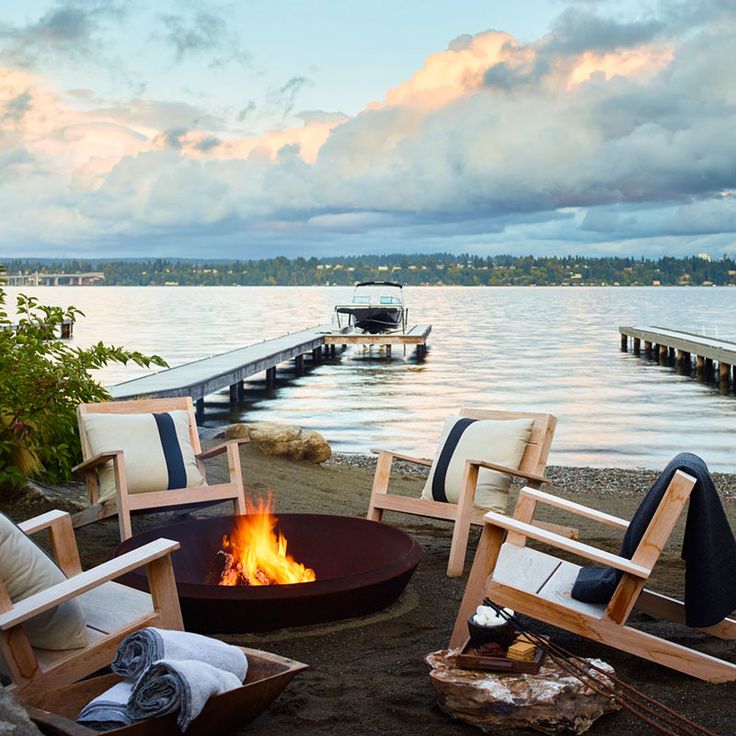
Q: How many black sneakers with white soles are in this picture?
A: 0